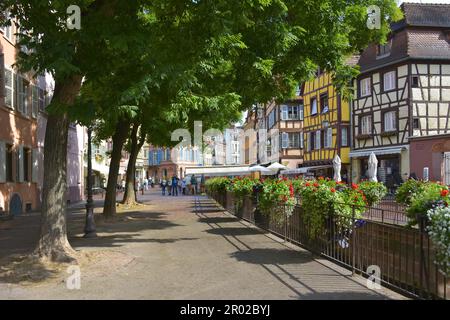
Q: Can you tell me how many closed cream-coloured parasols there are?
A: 2